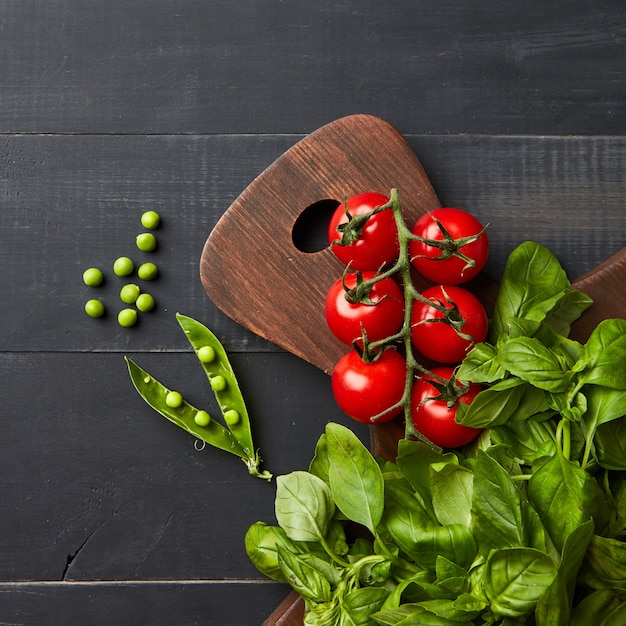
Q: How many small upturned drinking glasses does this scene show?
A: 0